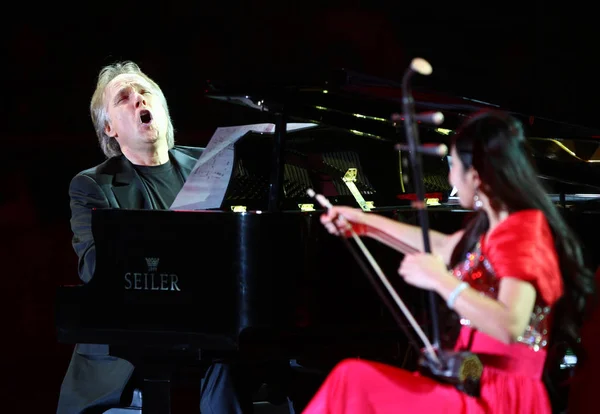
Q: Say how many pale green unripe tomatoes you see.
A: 0